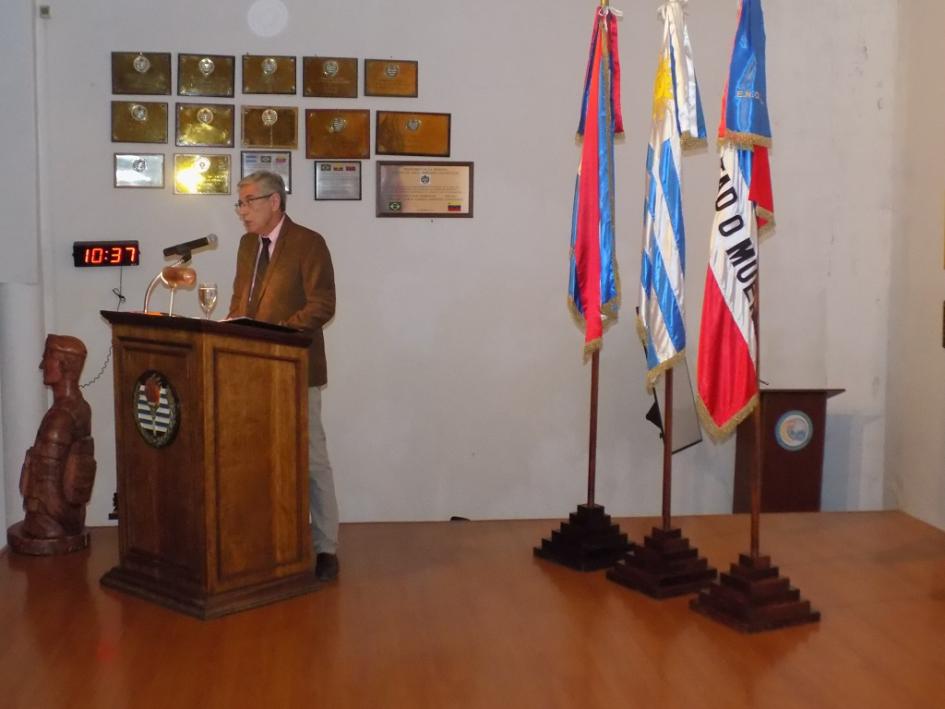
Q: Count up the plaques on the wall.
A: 15